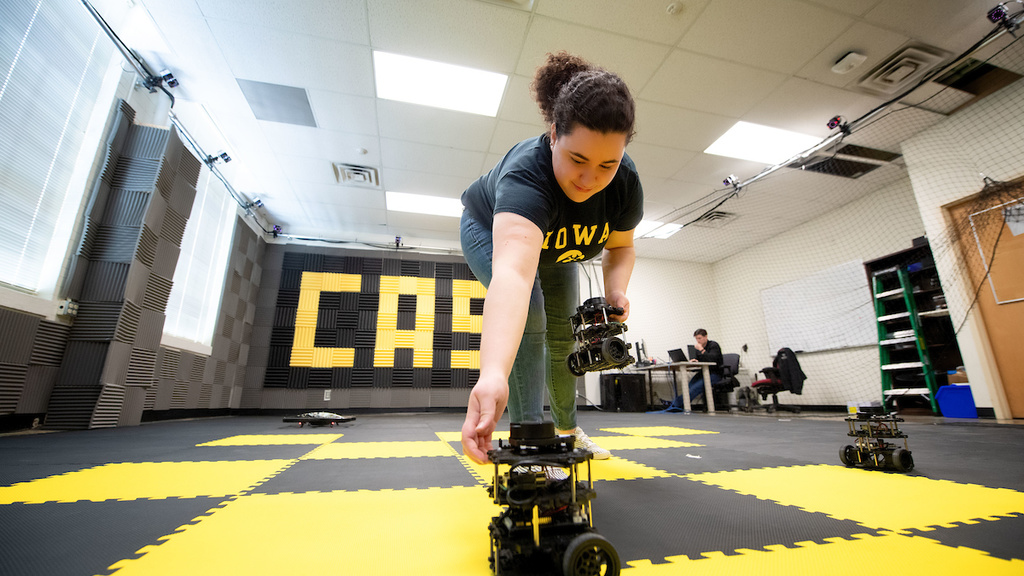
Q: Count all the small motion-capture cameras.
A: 8